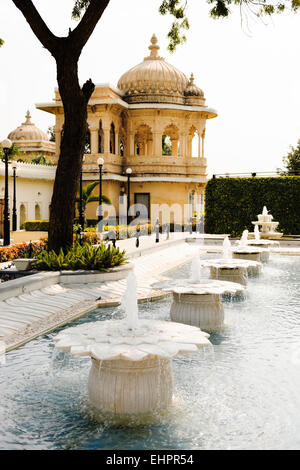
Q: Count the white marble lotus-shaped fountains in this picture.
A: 5